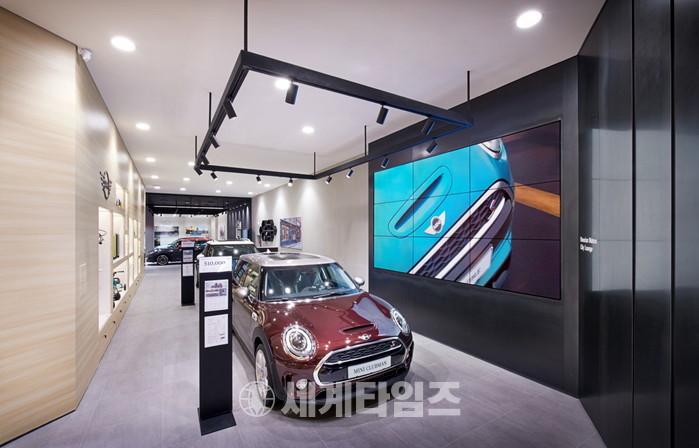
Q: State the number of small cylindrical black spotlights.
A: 14